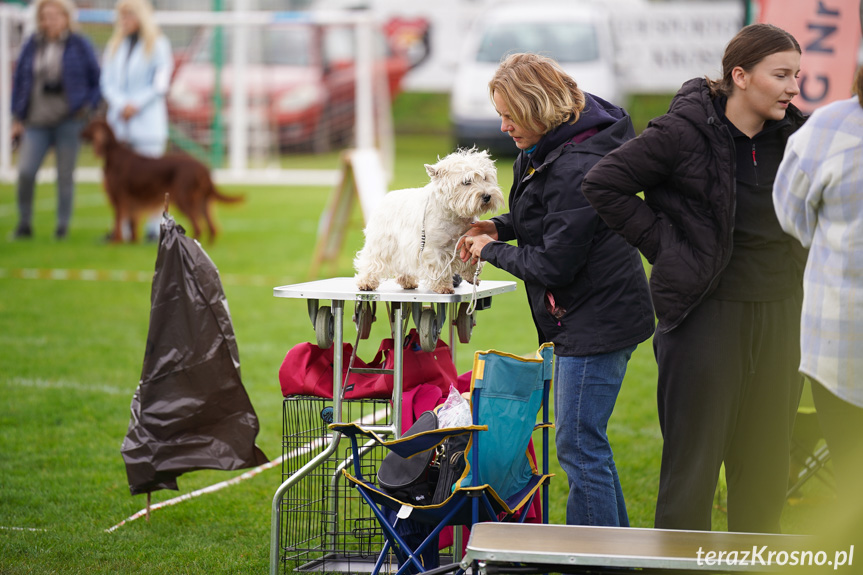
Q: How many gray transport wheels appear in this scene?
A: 4